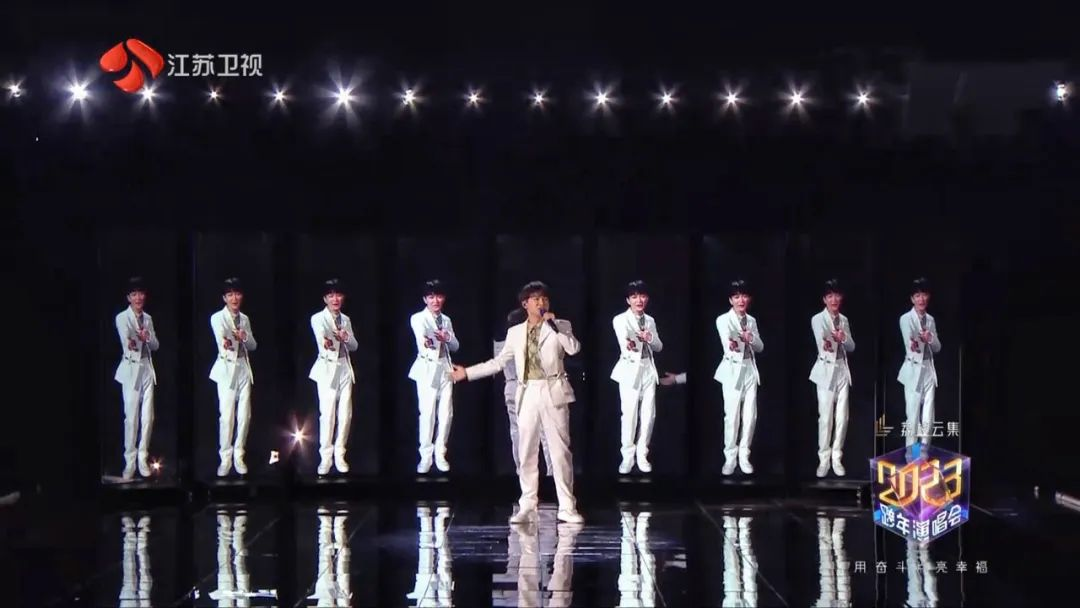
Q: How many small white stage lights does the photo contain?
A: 15